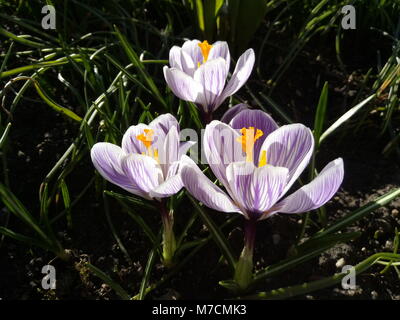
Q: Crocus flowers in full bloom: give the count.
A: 3